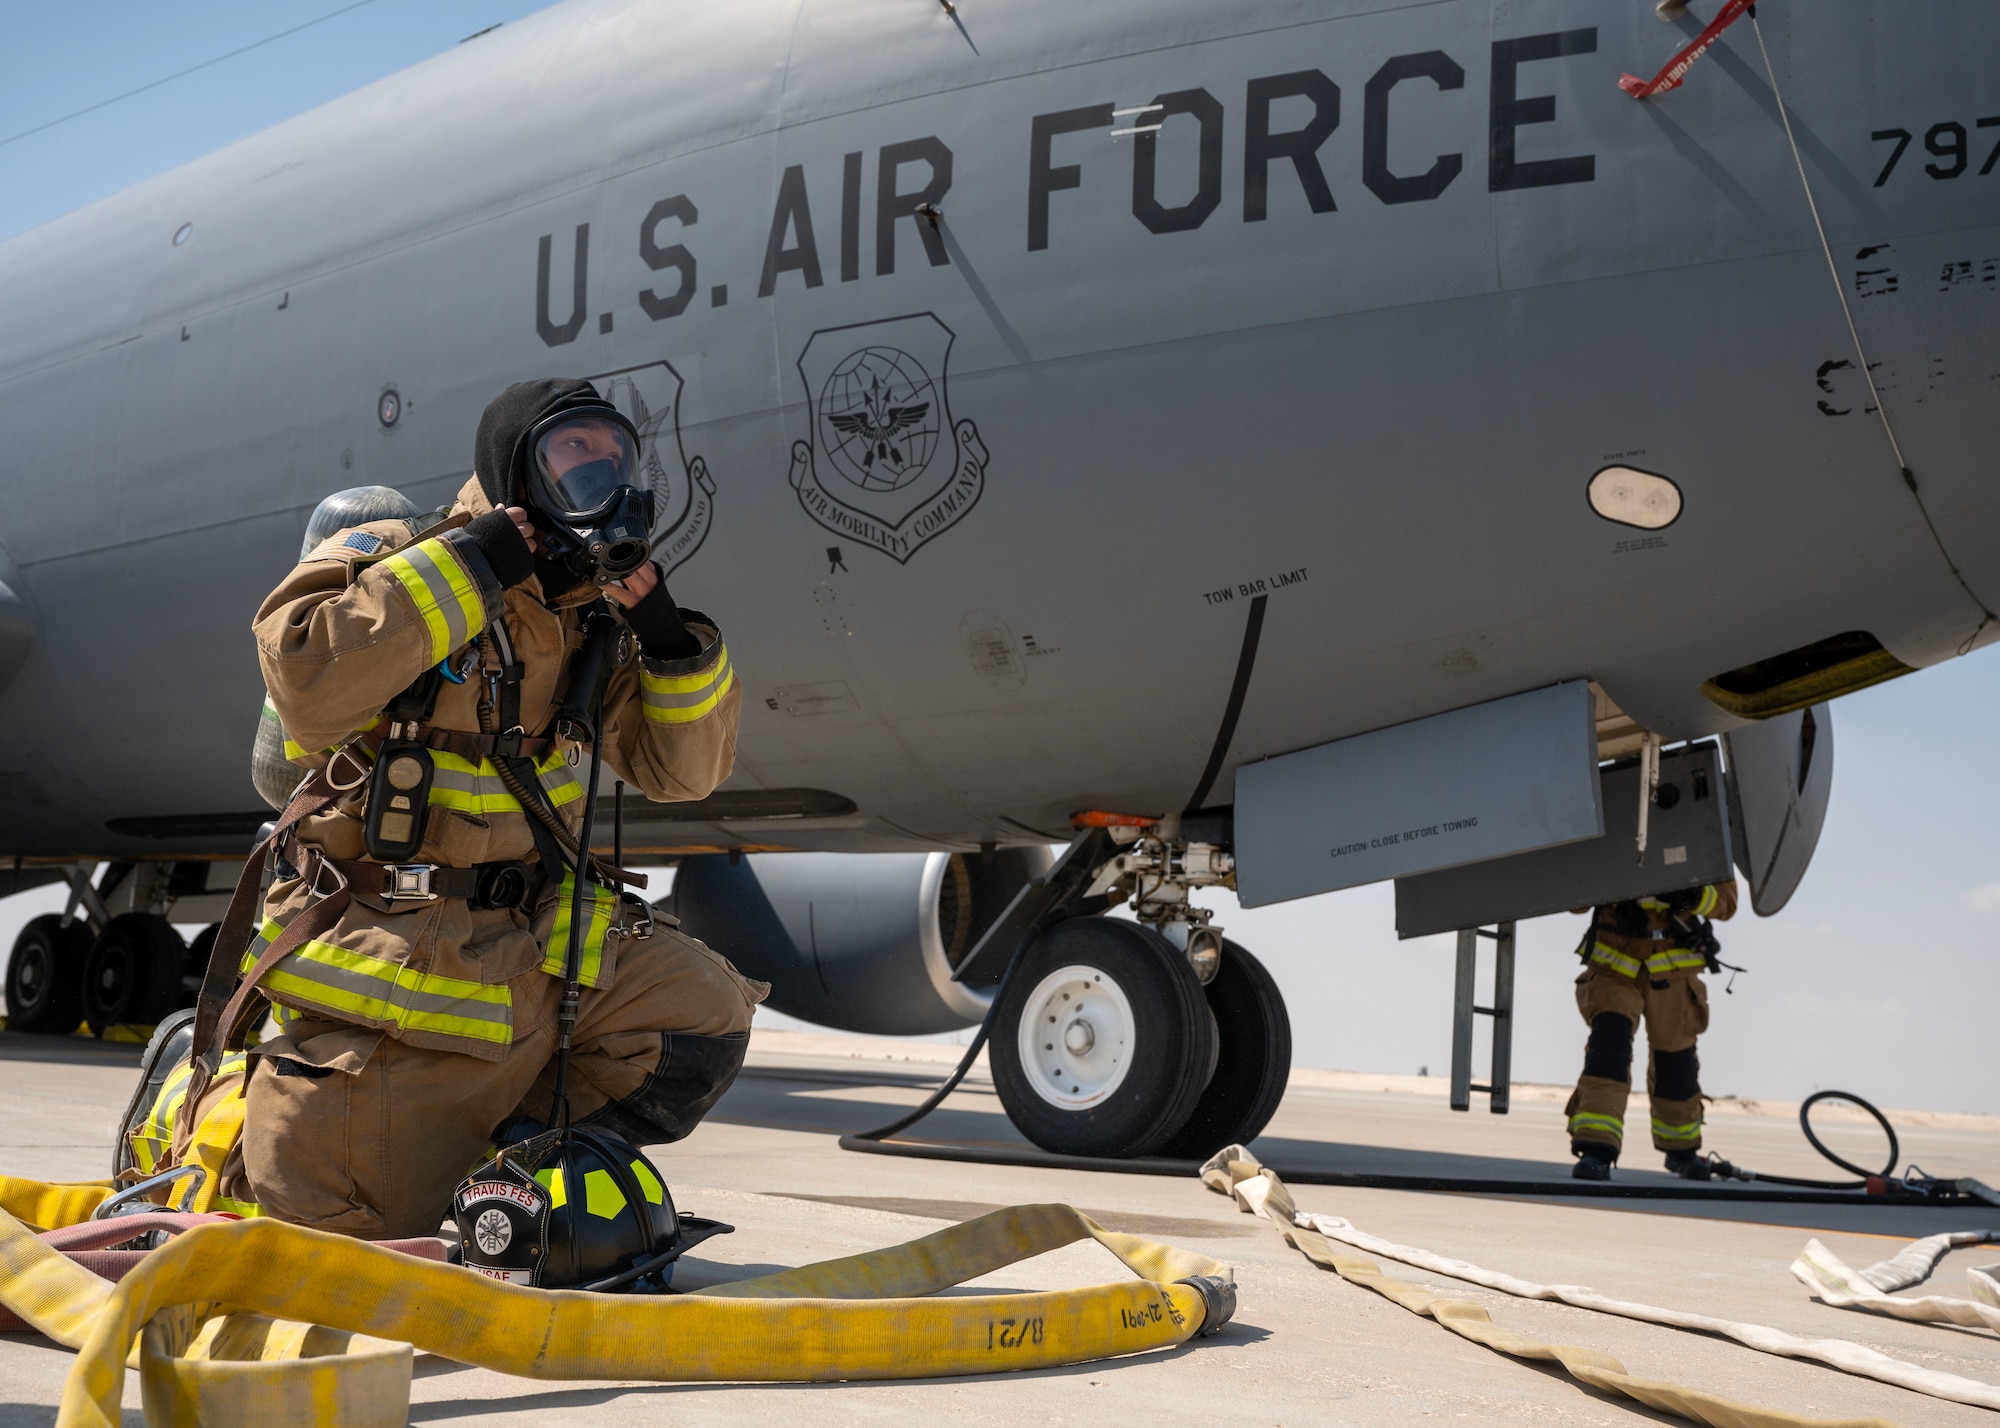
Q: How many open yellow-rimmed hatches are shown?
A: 1